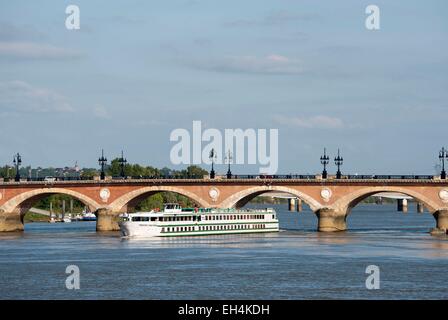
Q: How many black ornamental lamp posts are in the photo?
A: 8